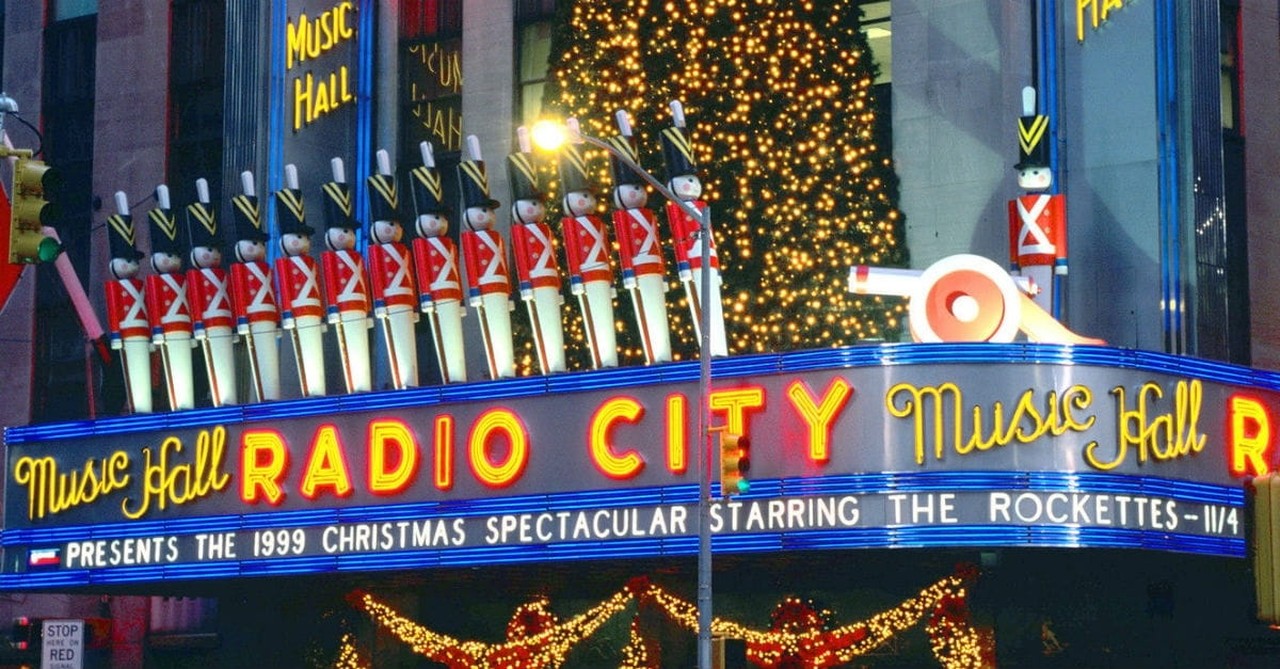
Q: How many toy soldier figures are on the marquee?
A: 14